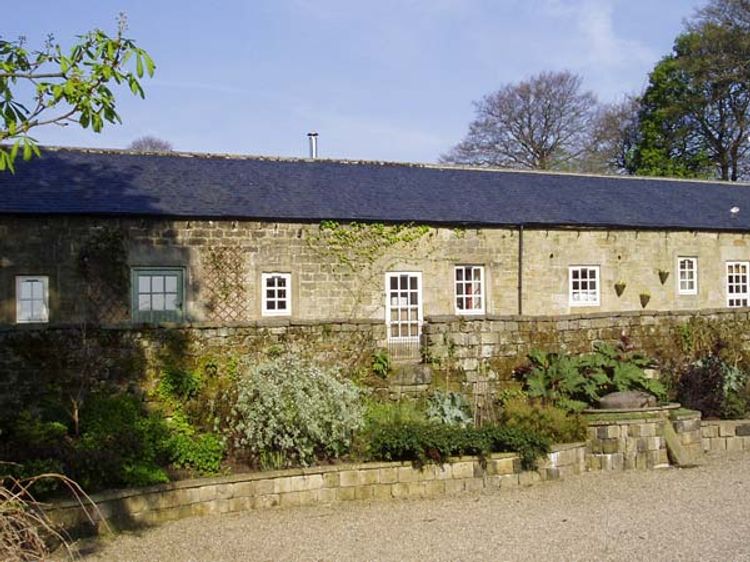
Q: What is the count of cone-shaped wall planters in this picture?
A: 3